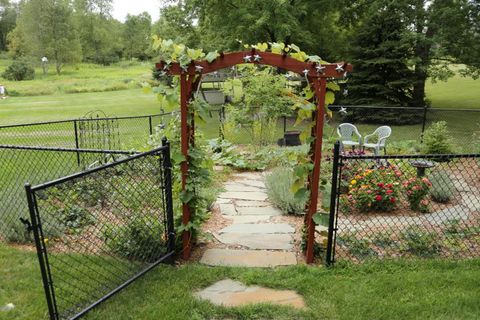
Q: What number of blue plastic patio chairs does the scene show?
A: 0